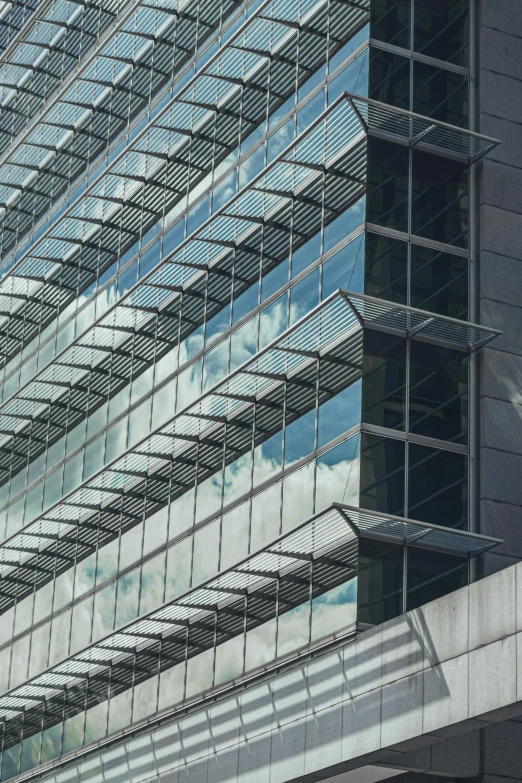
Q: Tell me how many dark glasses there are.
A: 14